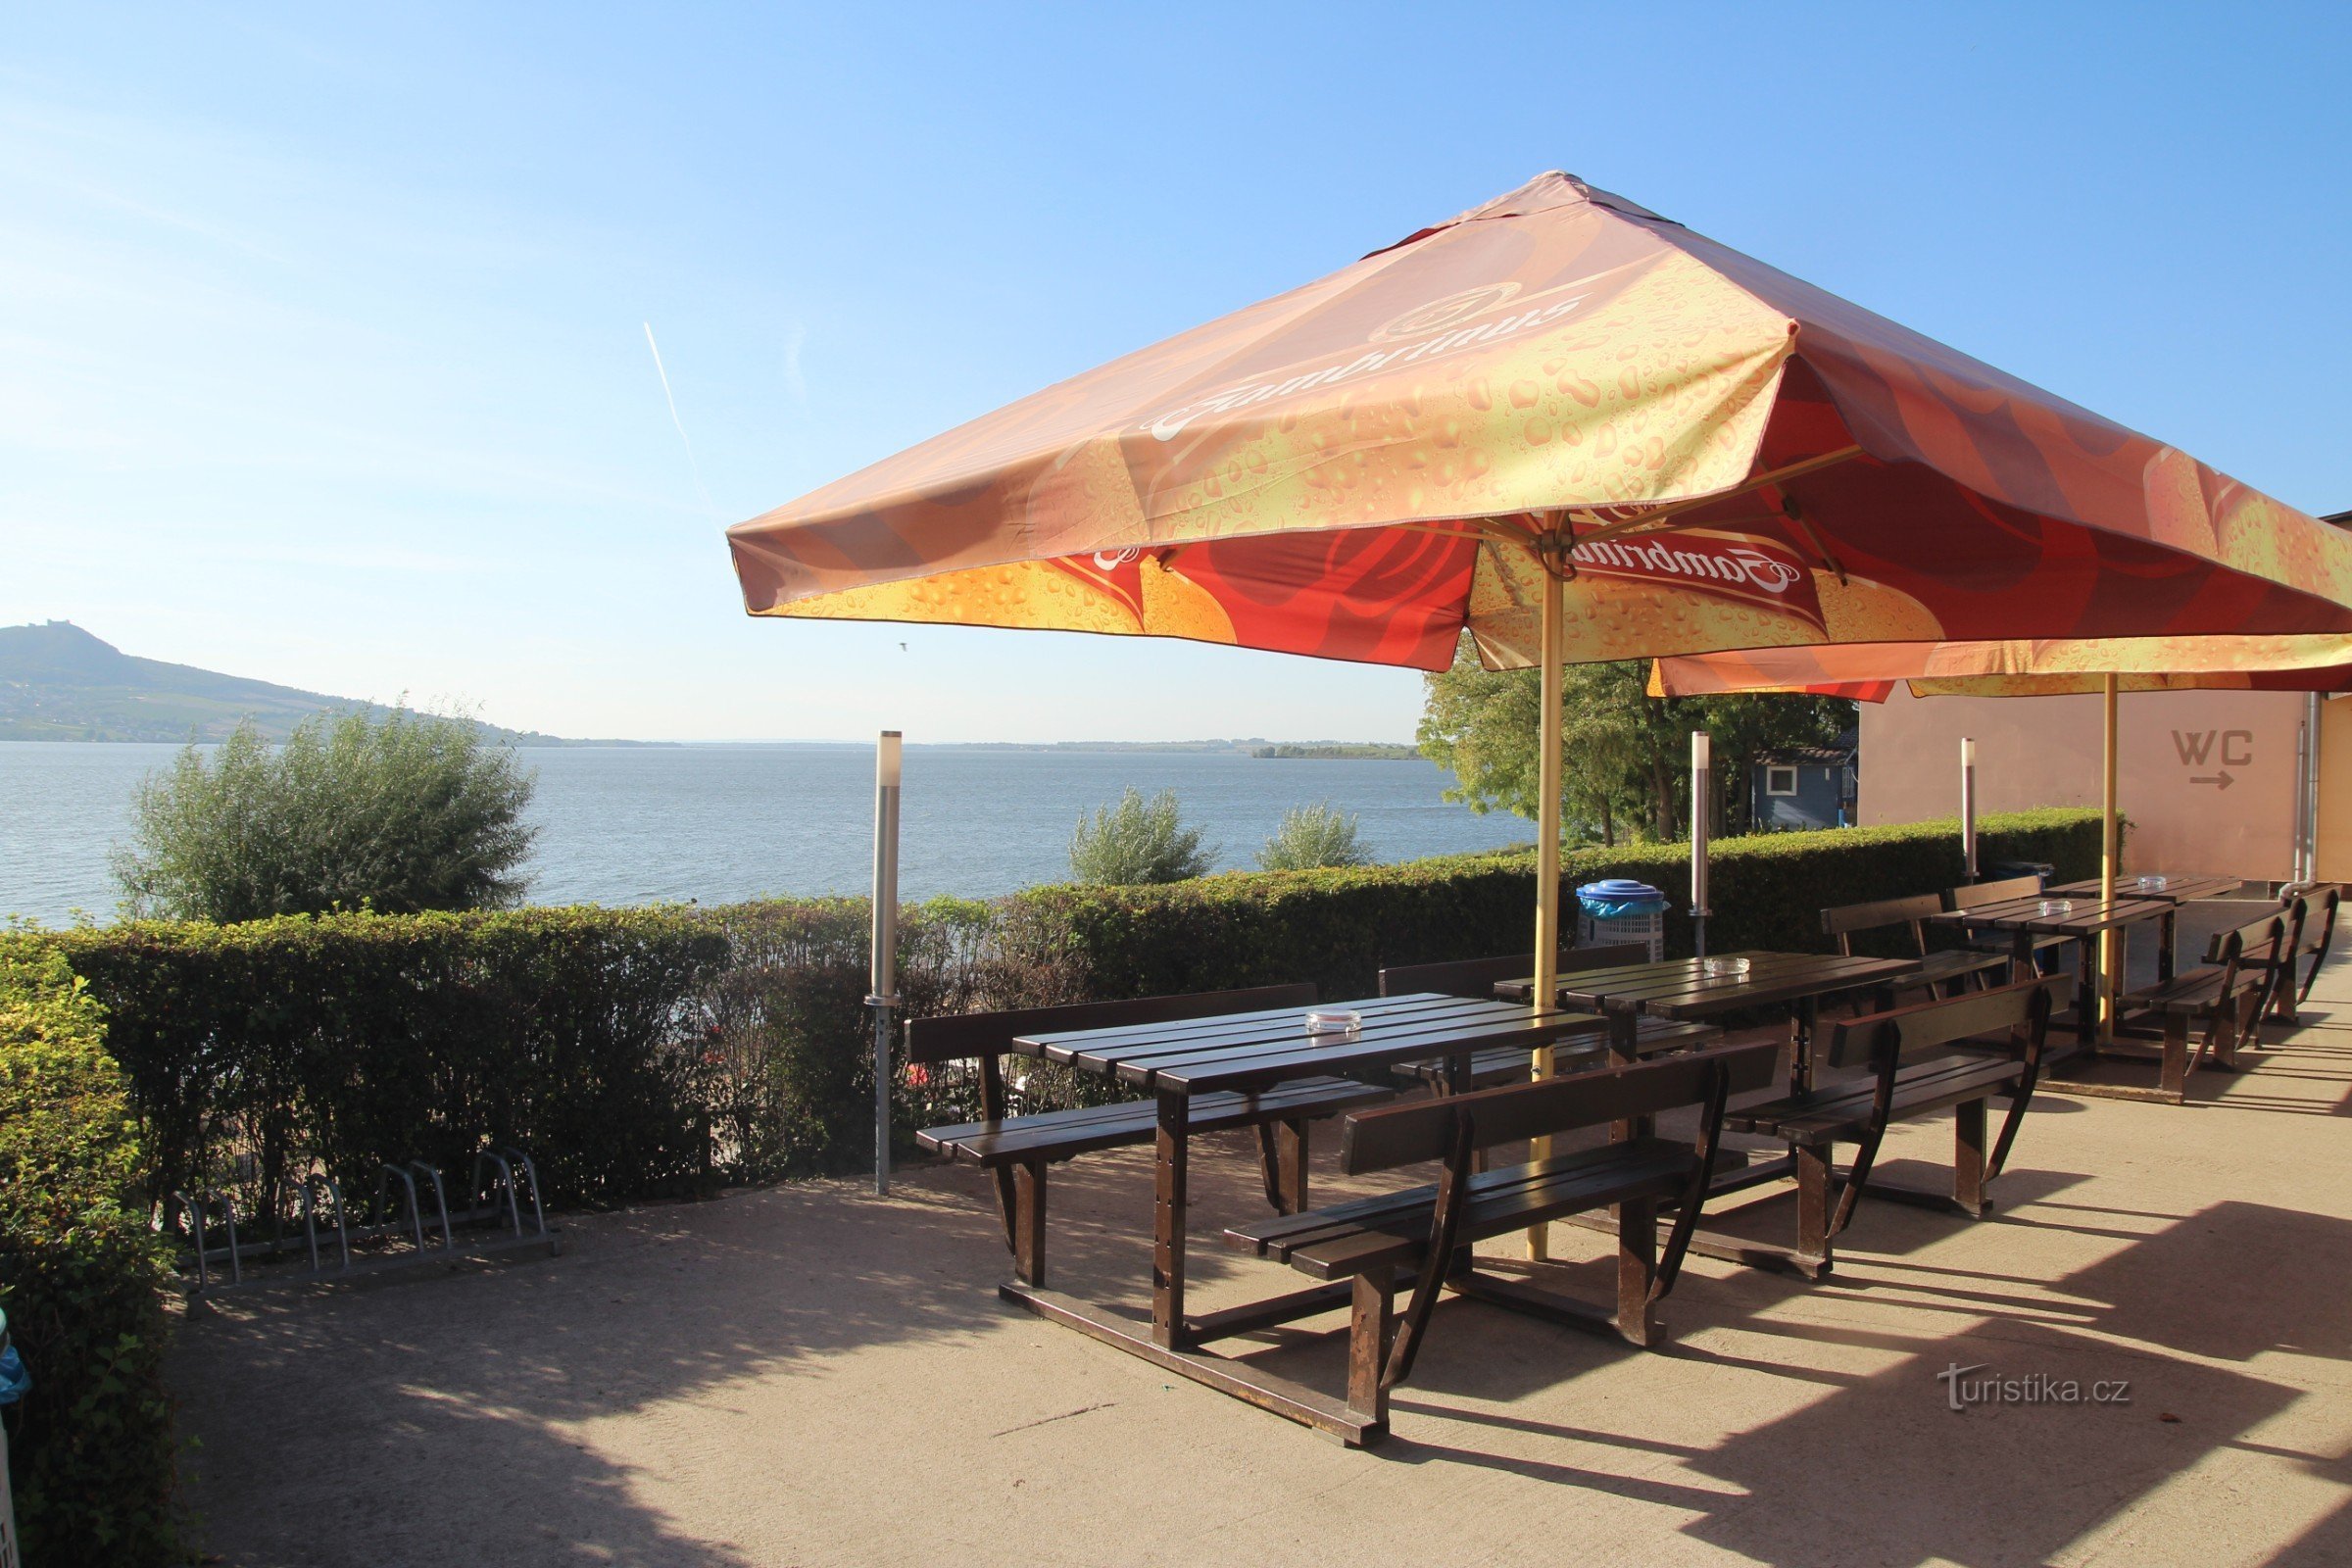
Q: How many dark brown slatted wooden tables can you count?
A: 4